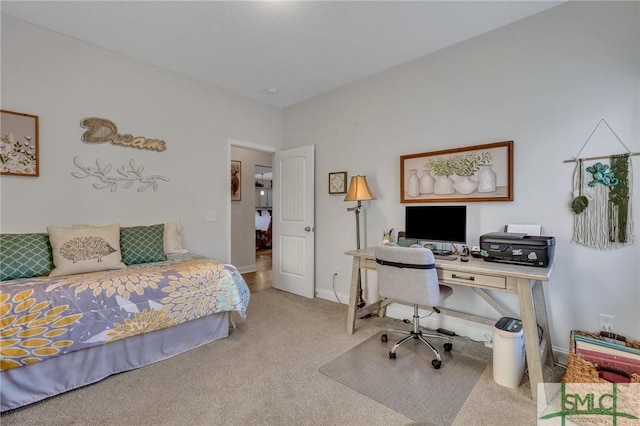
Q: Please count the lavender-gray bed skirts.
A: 1